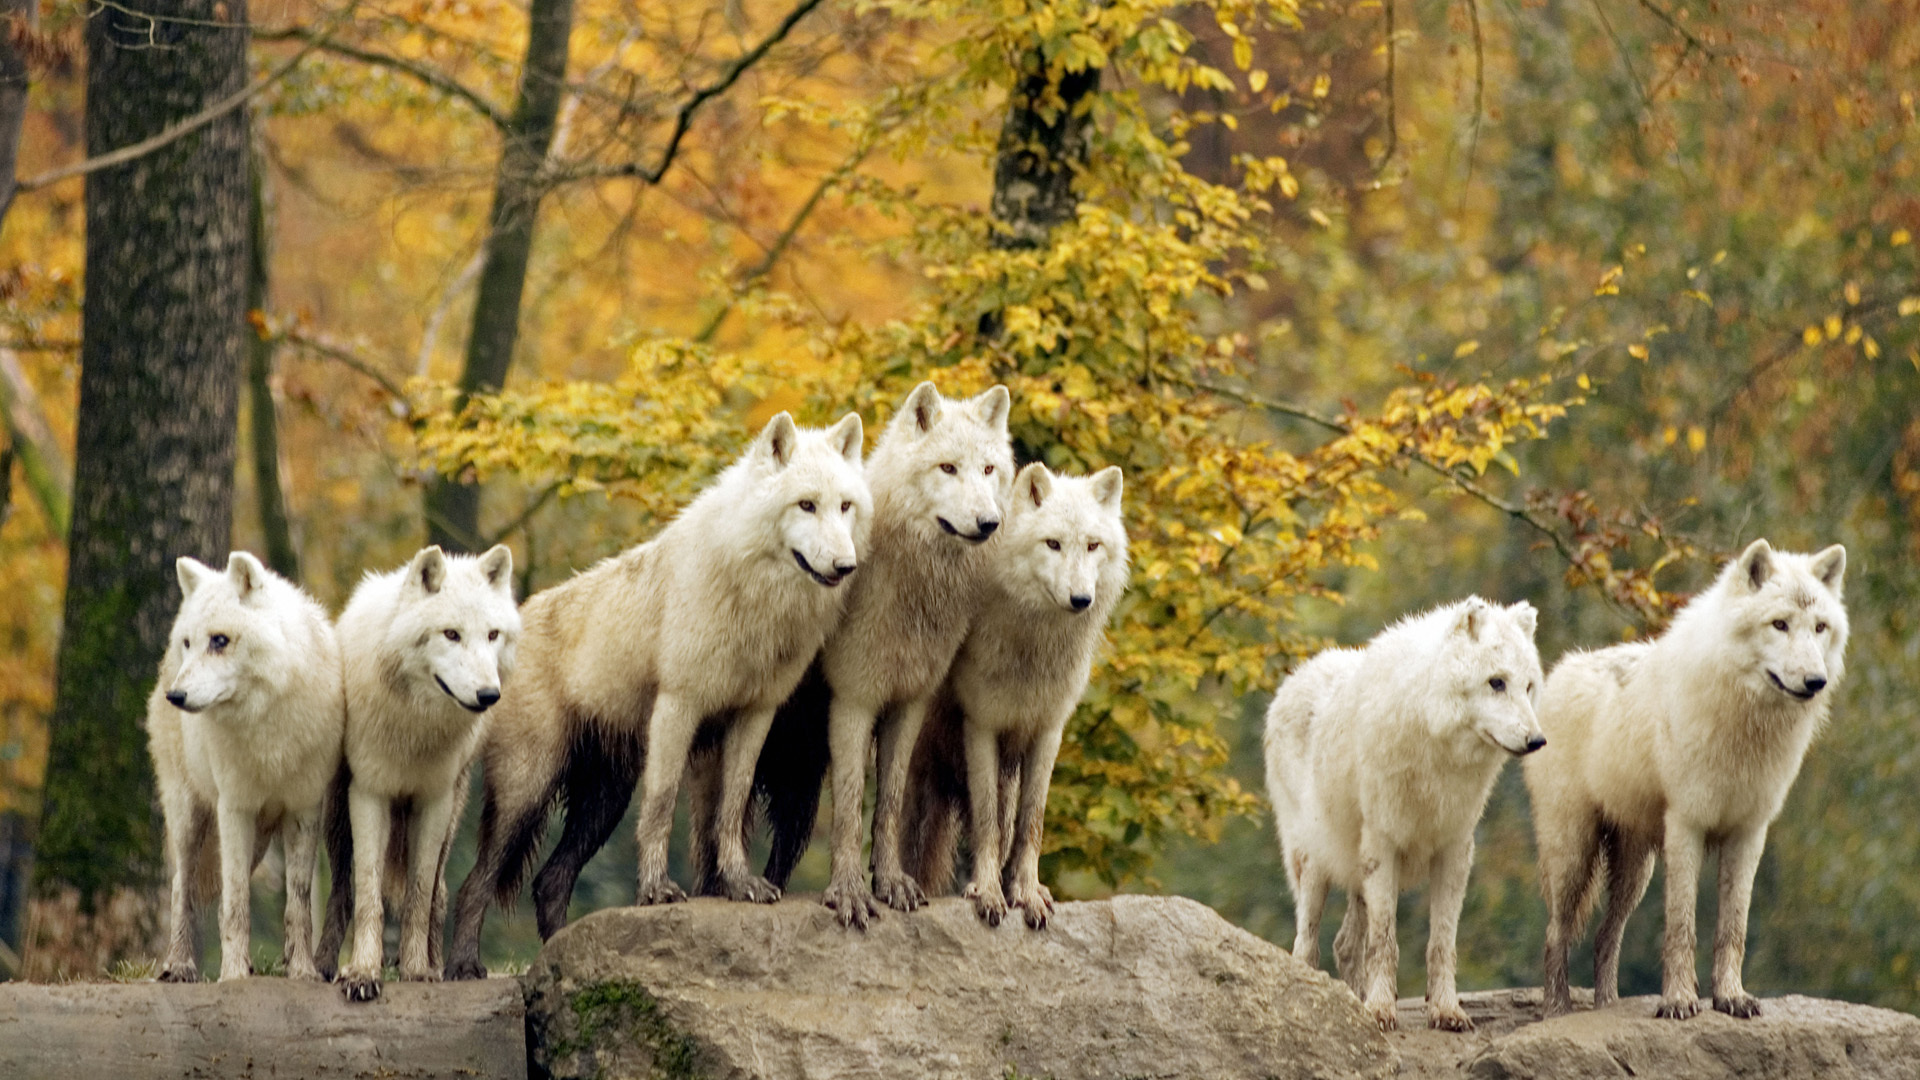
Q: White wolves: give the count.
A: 7